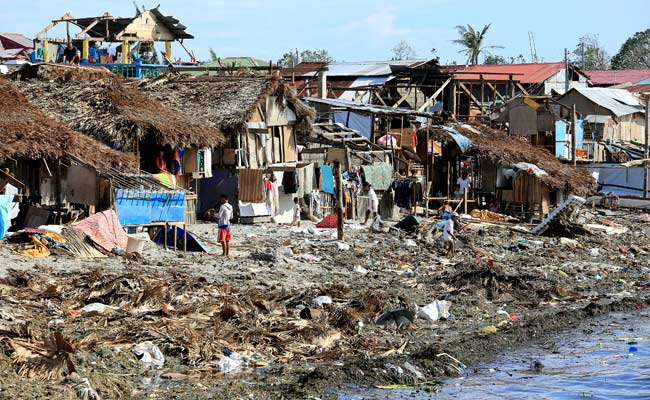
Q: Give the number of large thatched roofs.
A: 4